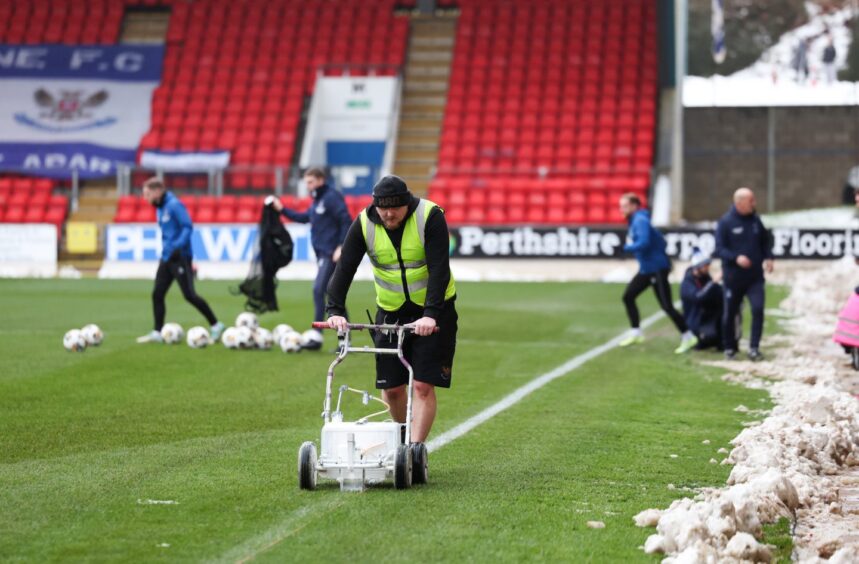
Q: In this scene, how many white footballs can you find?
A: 11